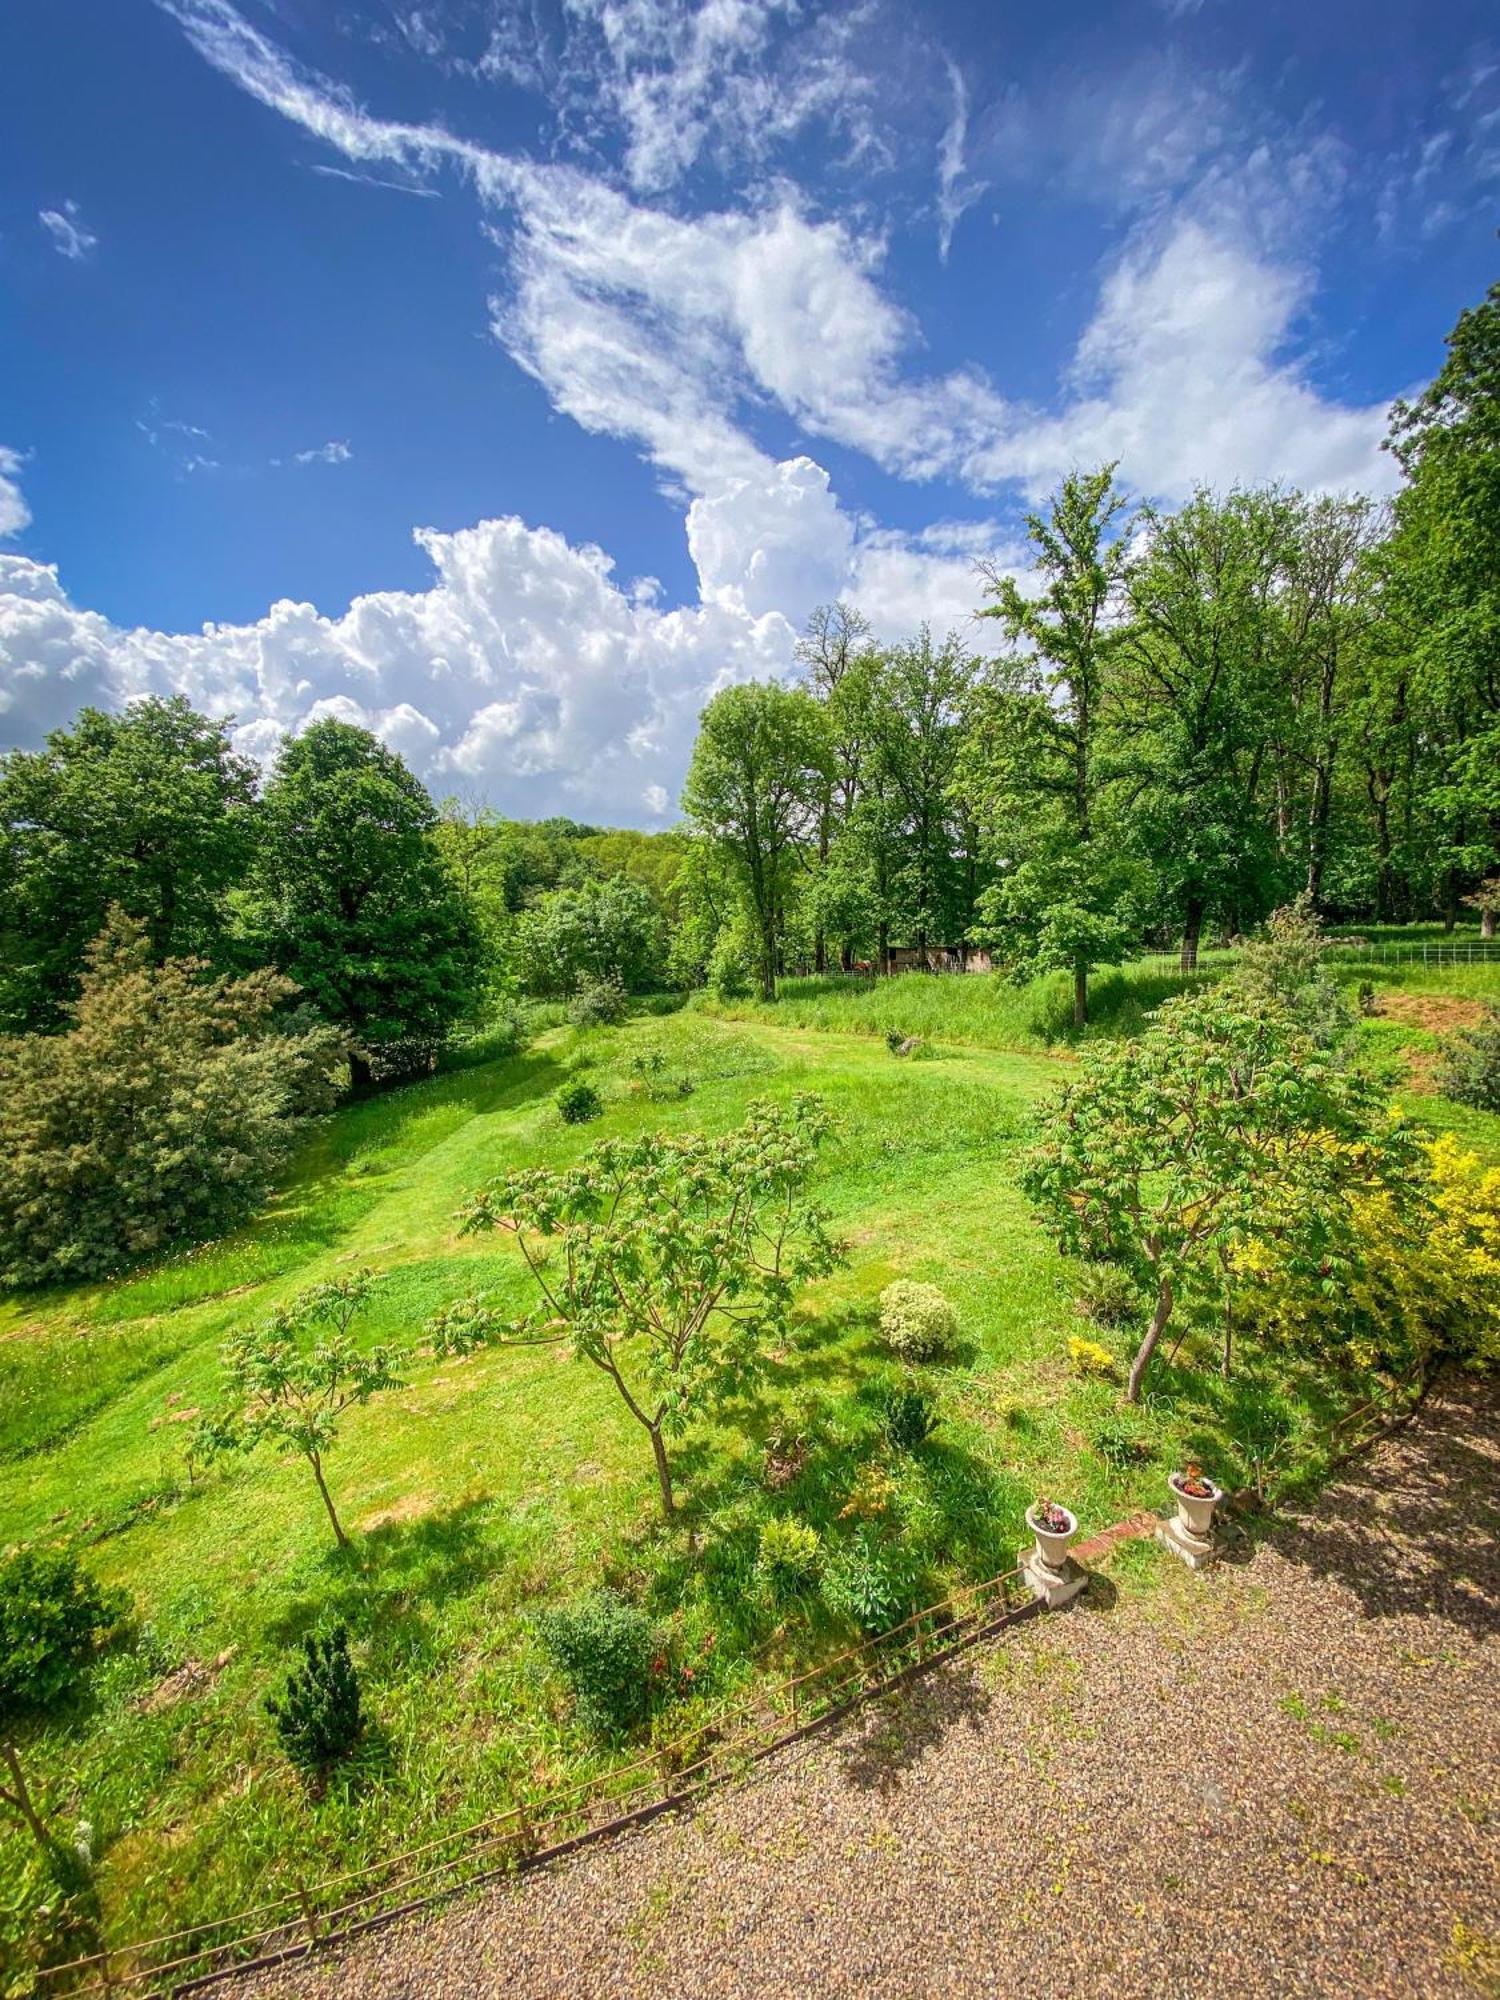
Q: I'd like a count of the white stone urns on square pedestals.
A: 2